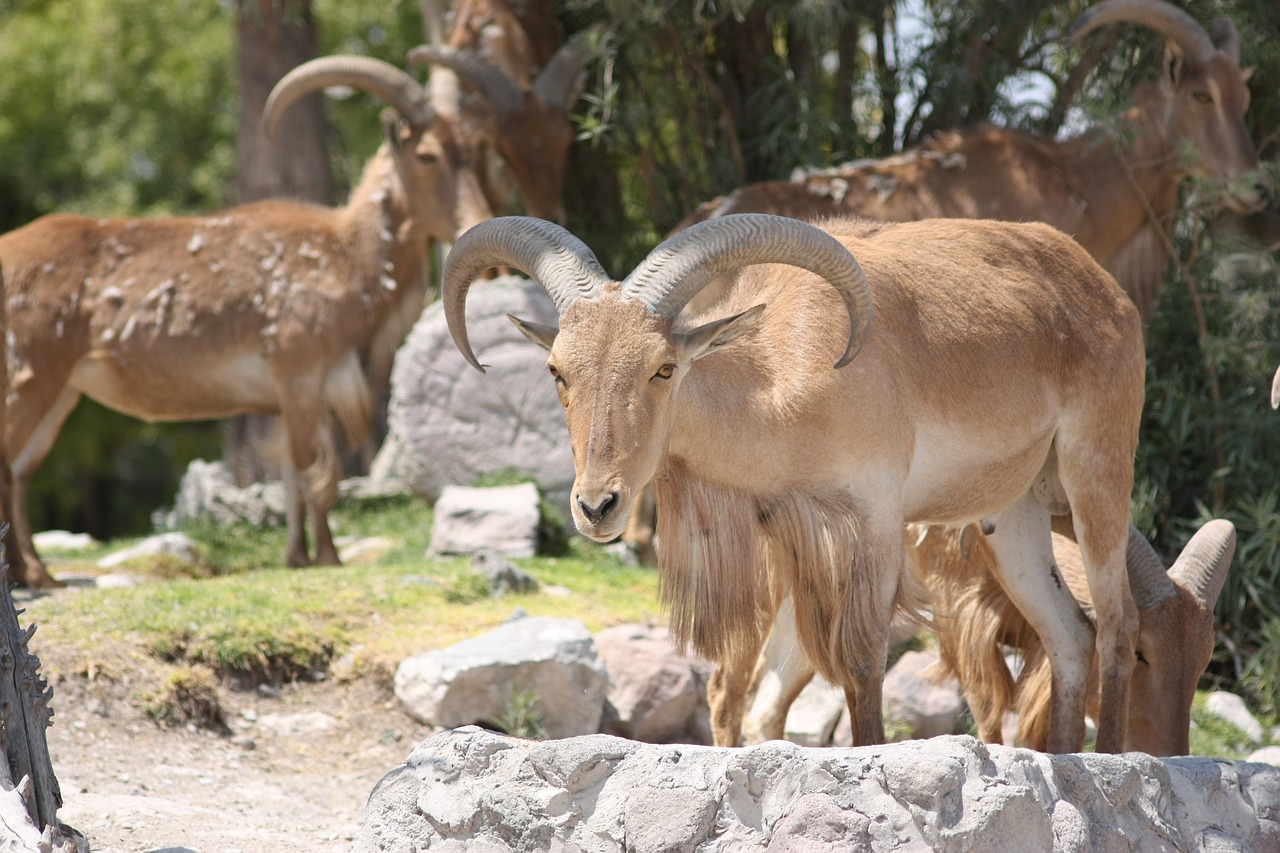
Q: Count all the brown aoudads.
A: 5